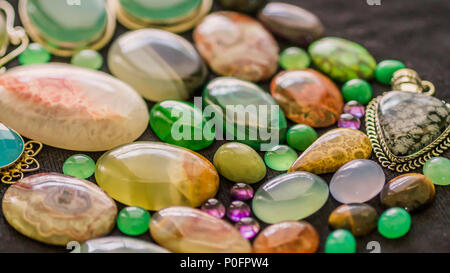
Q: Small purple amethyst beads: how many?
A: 6